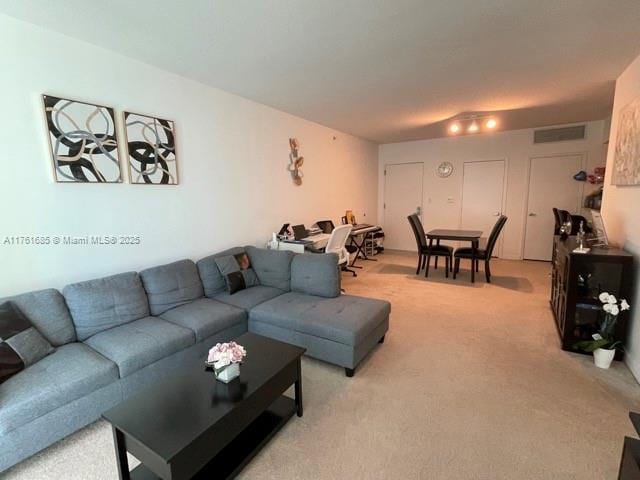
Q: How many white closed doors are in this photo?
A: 3